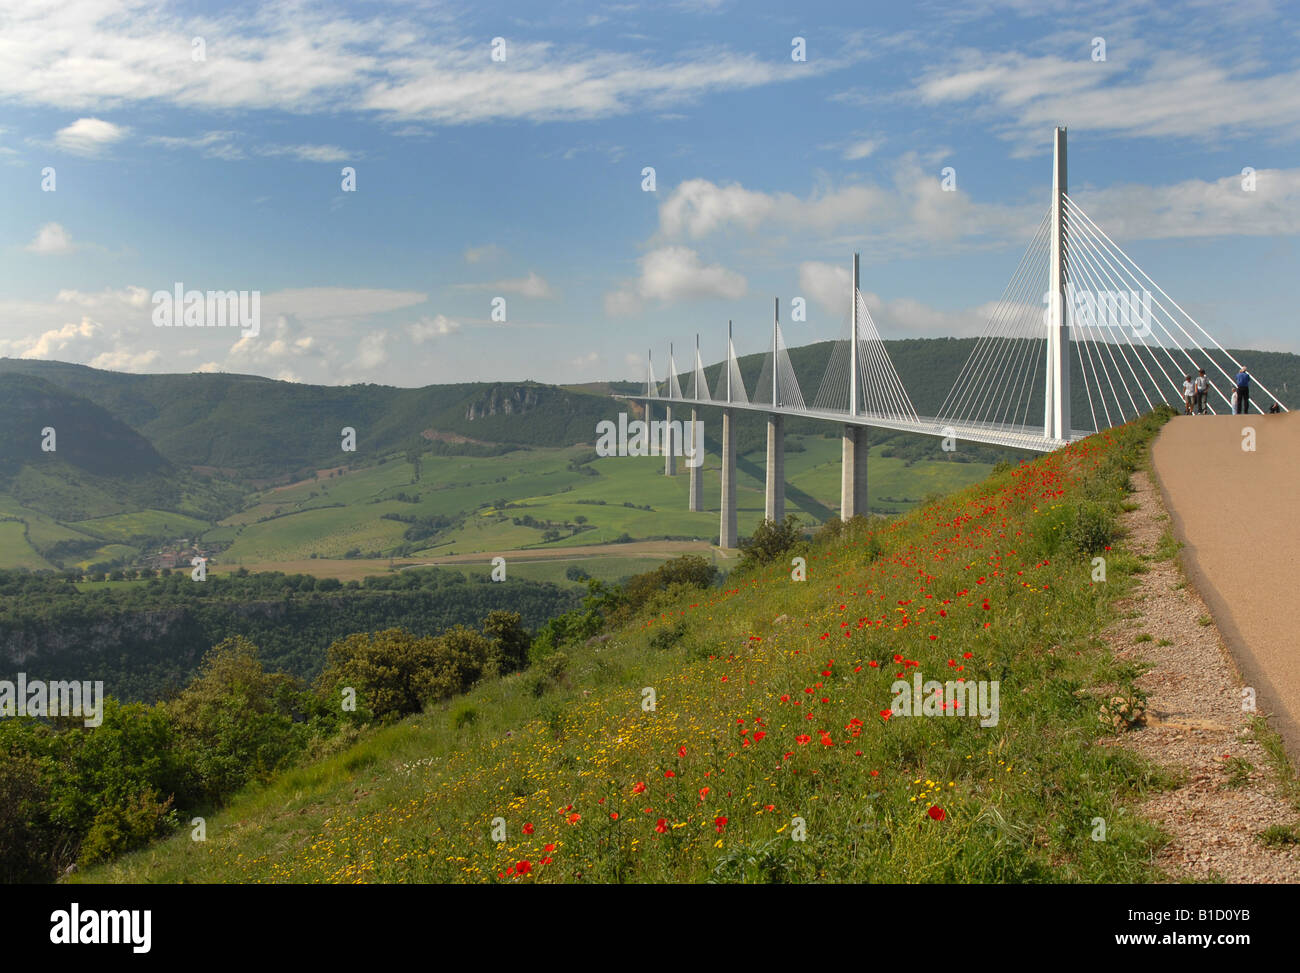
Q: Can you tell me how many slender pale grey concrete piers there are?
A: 6